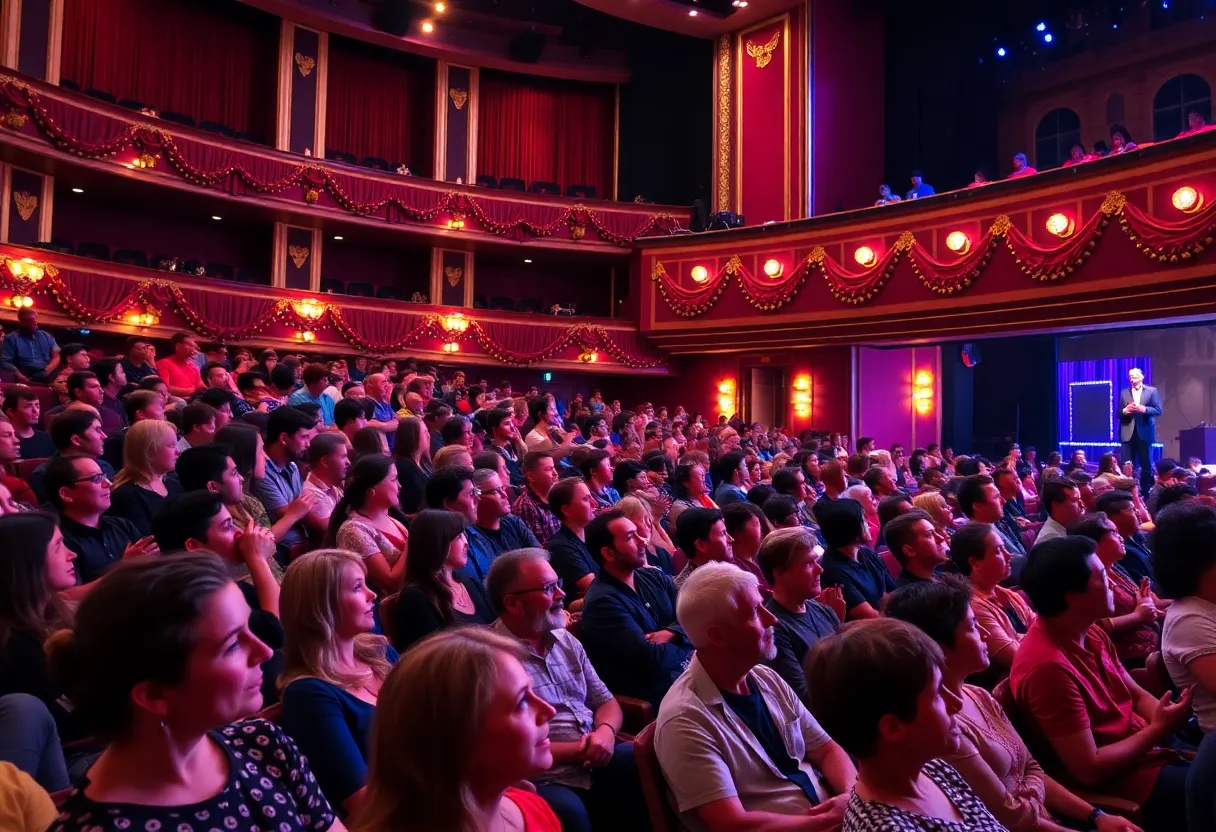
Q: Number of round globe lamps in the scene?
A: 6